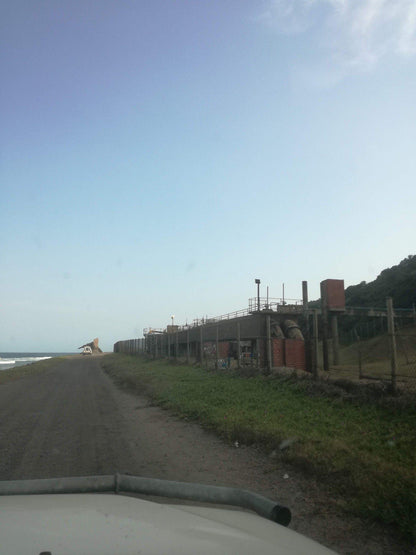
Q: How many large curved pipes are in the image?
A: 2